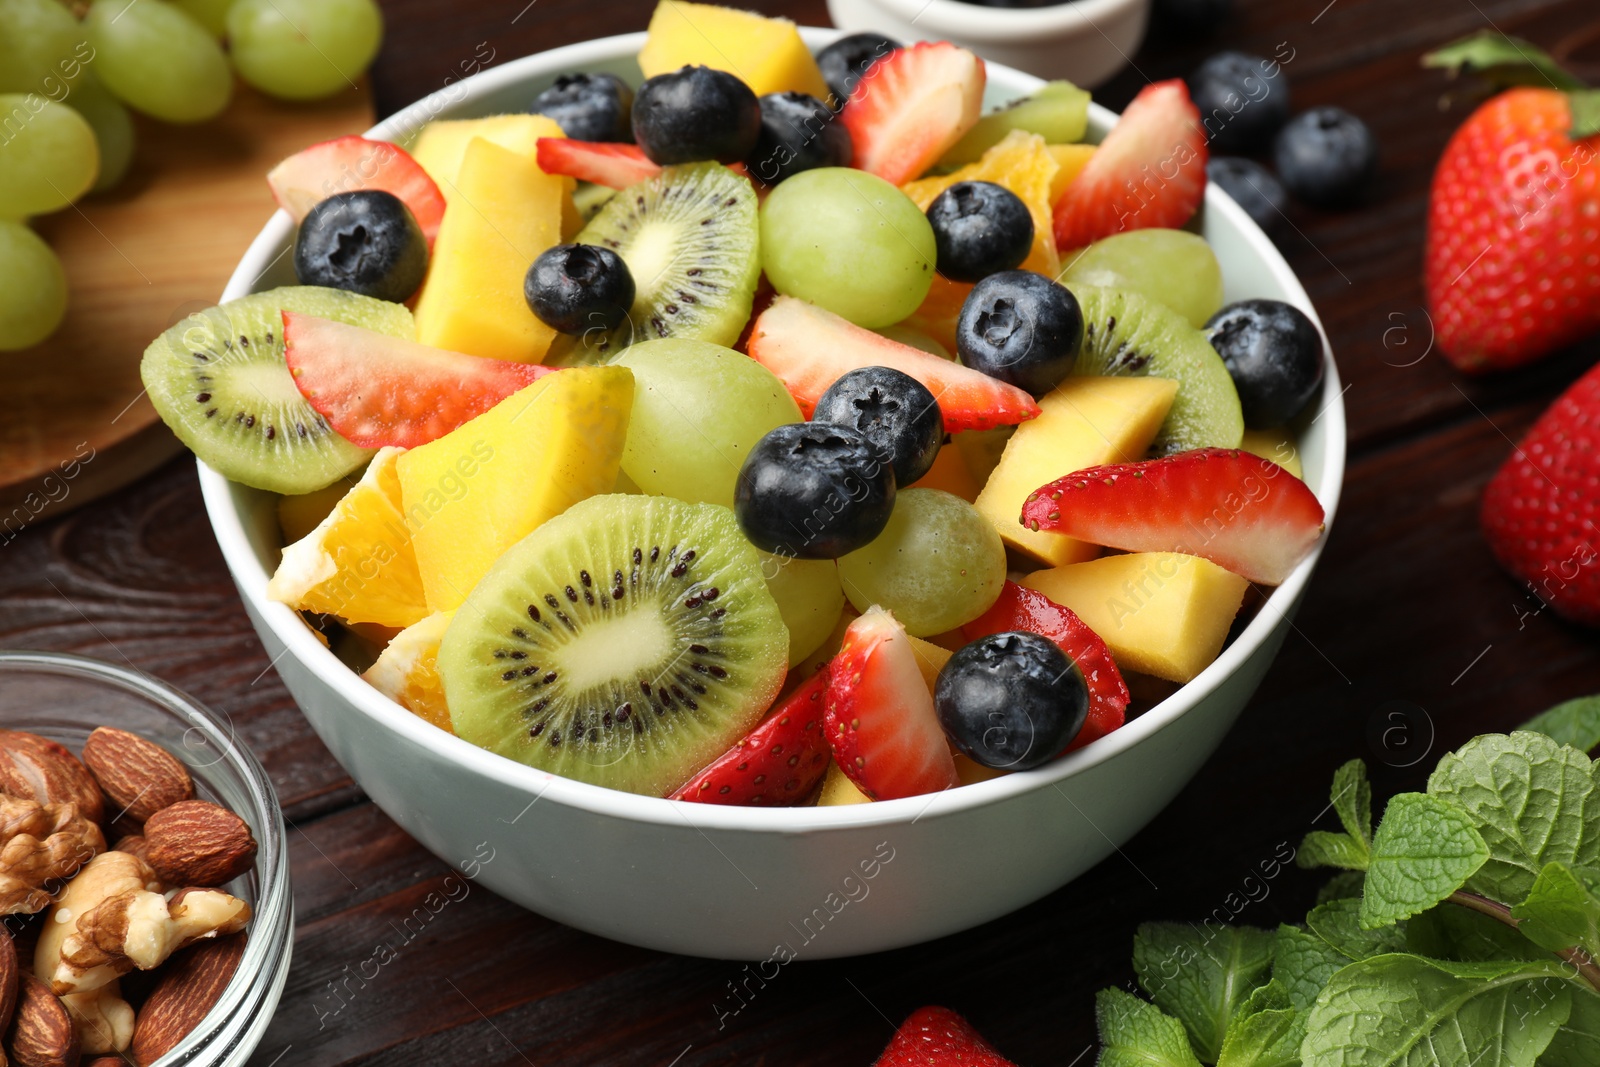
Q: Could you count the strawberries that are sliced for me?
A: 10